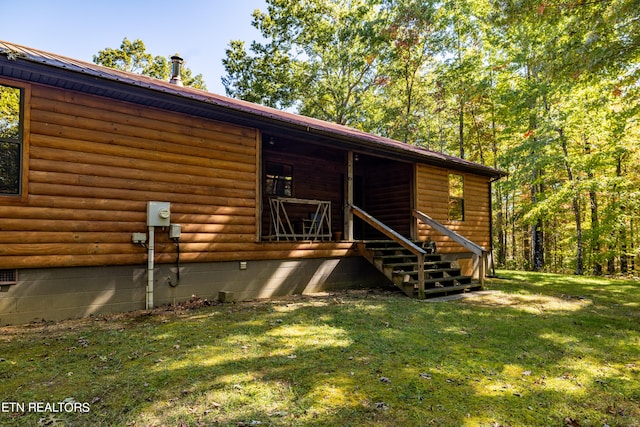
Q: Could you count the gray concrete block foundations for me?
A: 1